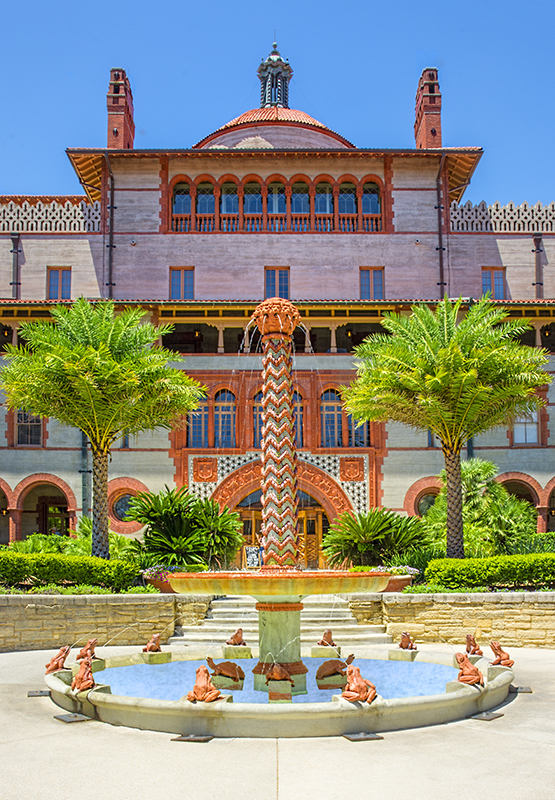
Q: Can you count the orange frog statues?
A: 12